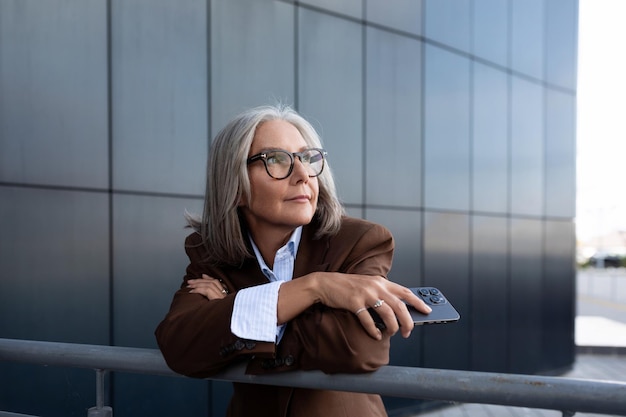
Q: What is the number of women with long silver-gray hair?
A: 1